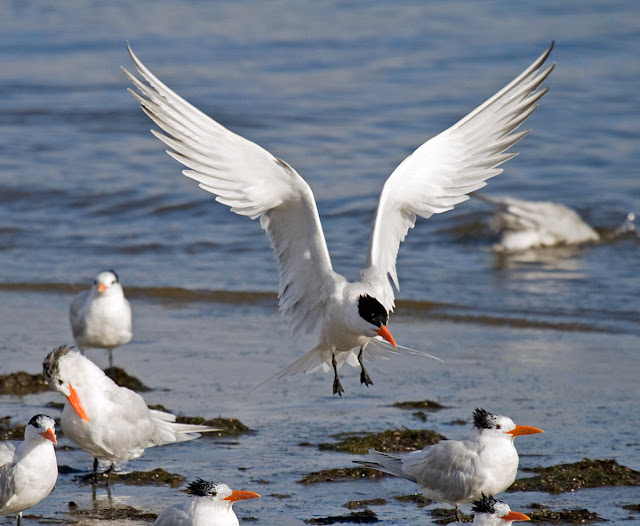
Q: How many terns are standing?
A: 6